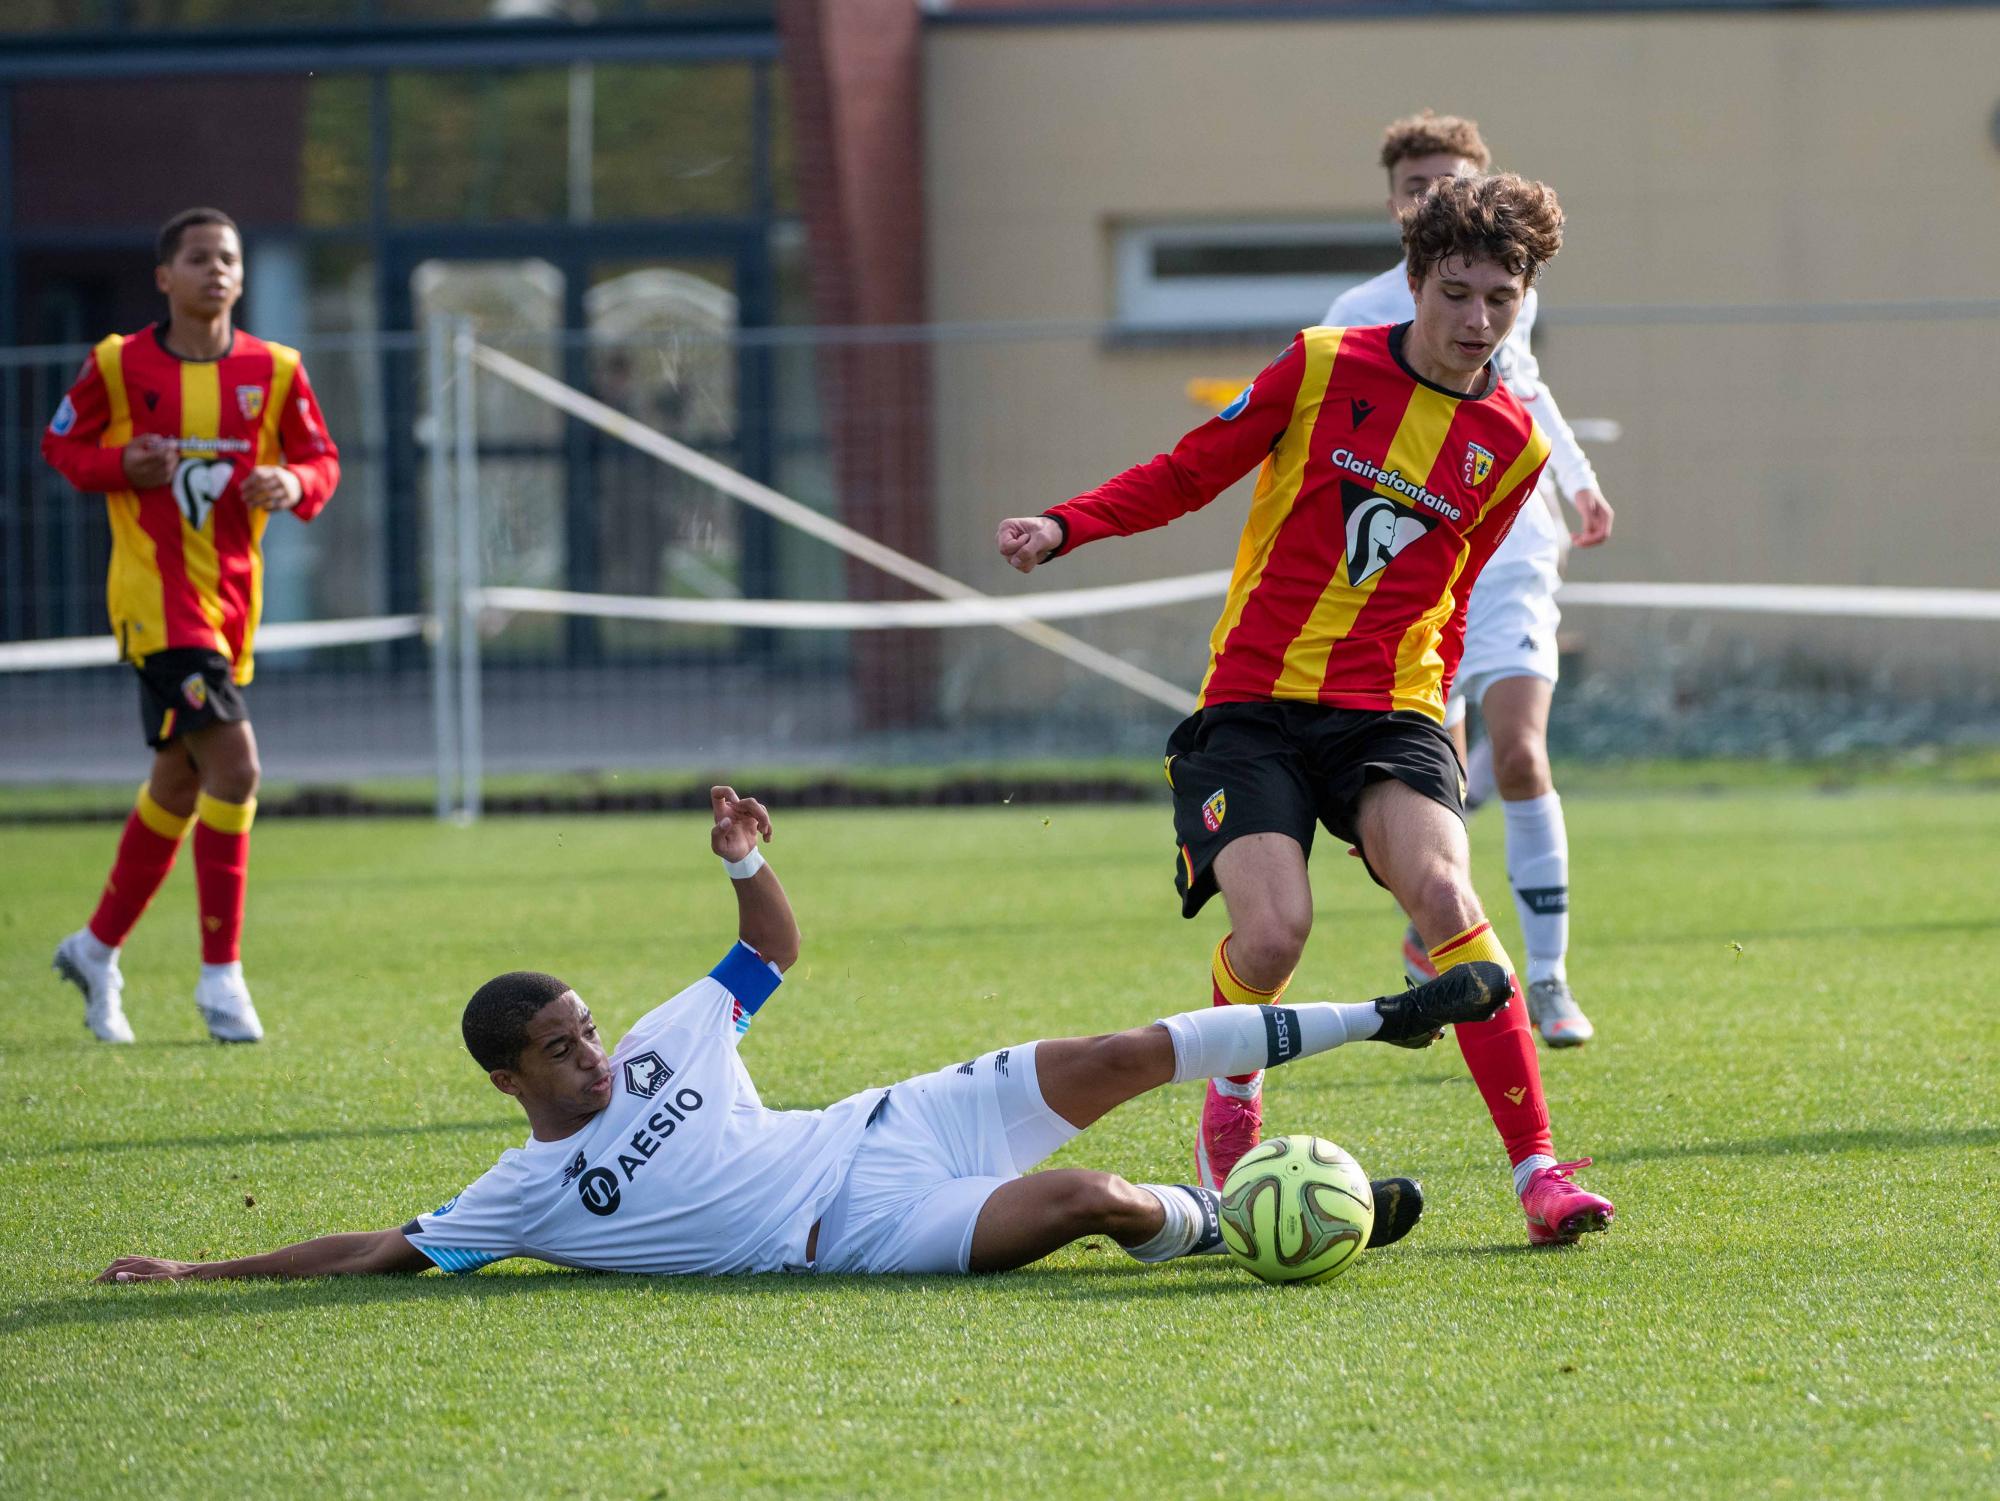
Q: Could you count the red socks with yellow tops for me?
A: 4